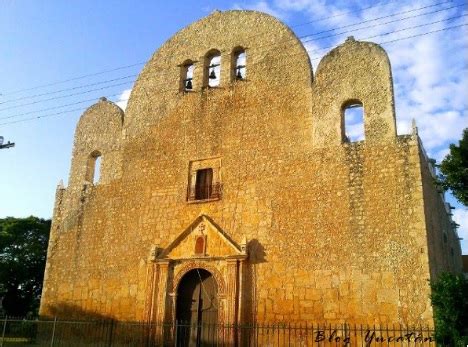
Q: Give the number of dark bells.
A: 3